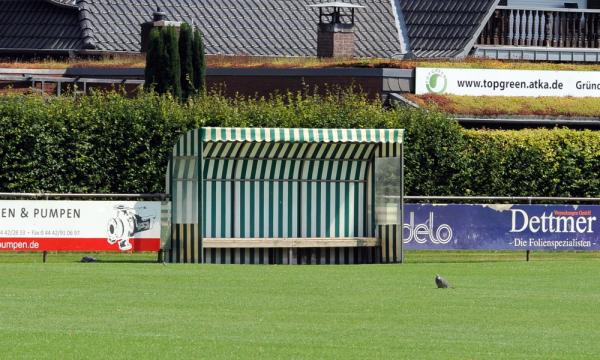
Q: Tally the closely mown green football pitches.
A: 1